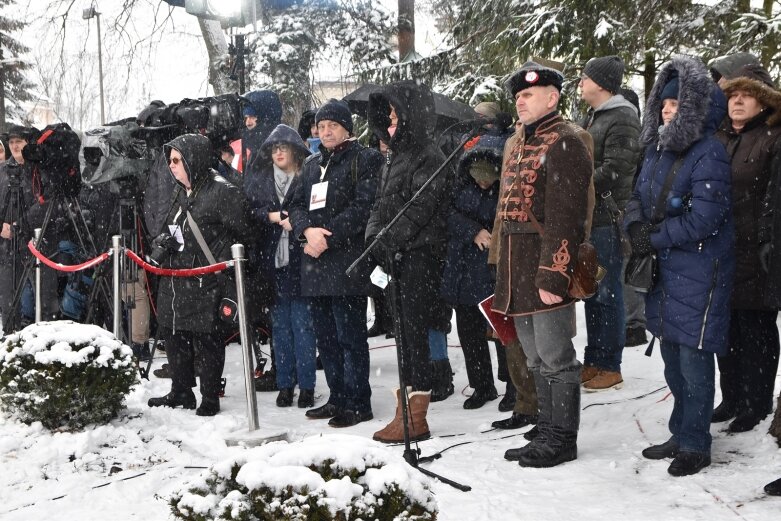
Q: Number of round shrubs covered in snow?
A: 2